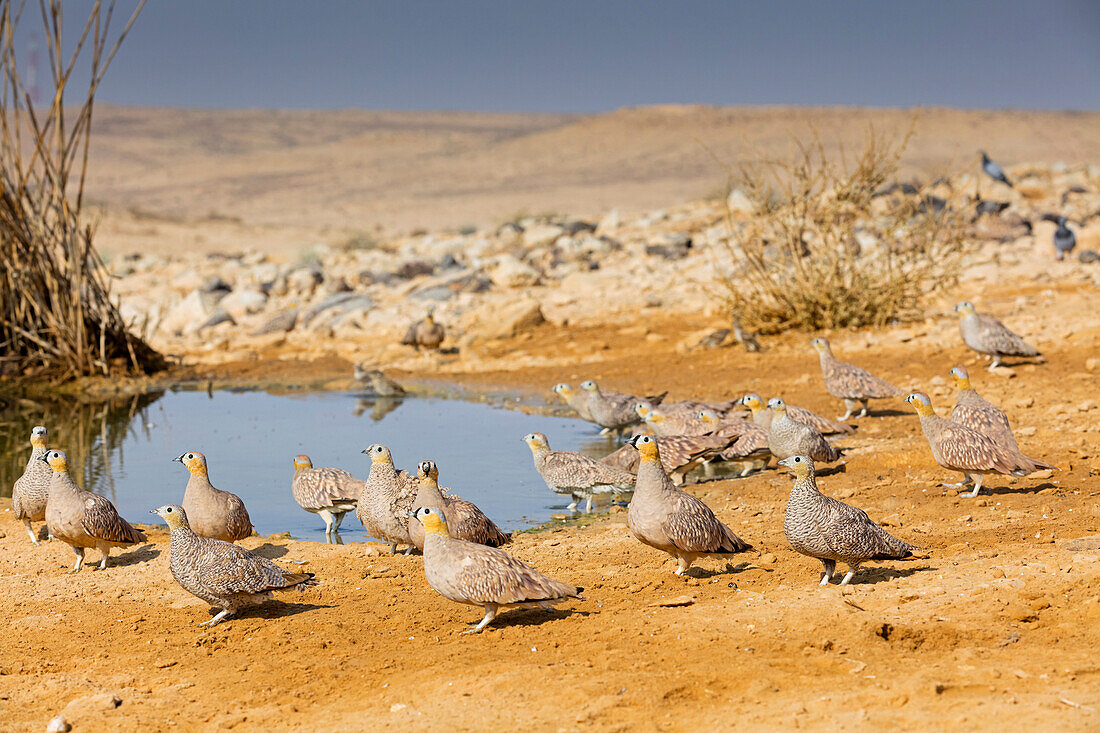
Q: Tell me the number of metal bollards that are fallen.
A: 0